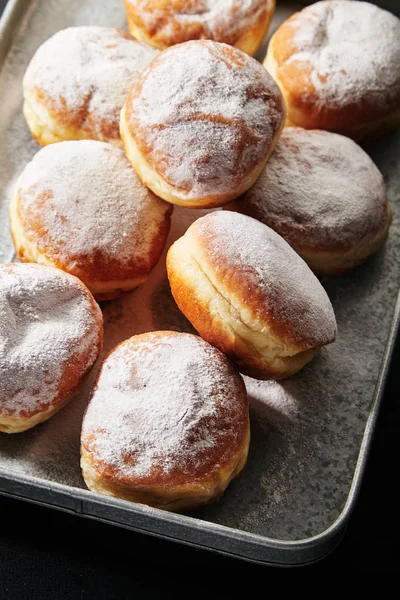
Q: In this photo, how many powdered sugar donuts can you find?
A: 9